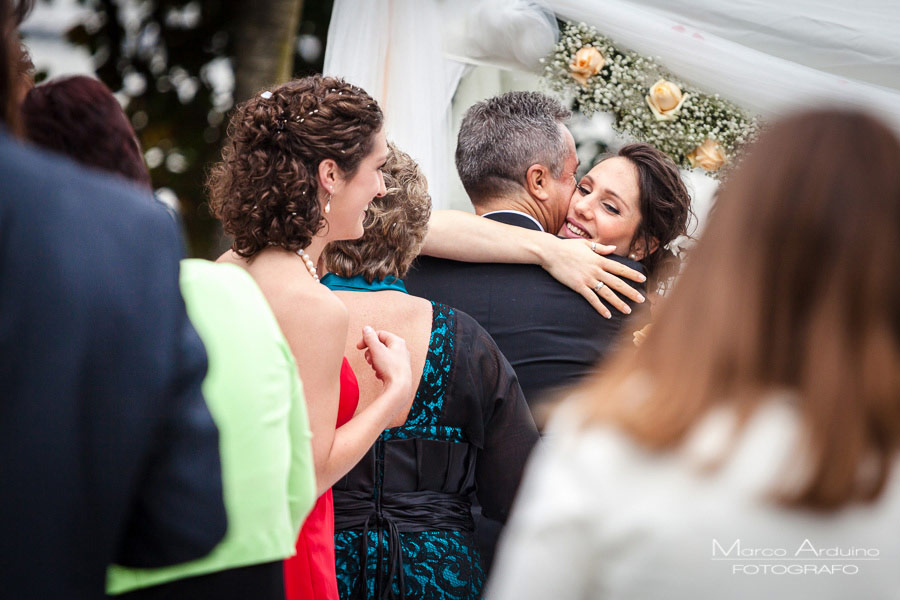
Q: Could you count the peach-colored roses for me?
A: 3